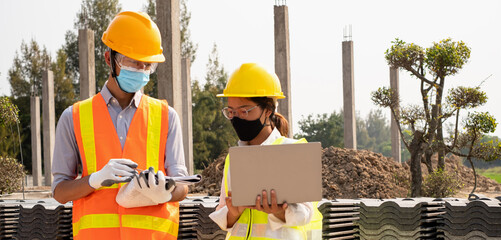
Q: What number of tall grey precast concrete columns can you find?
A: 8